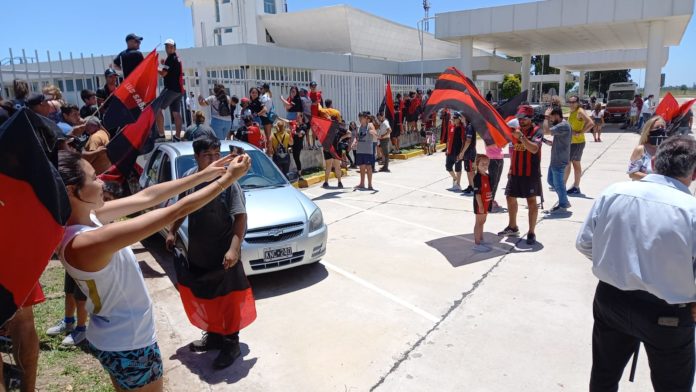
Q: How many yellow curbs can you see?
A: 2